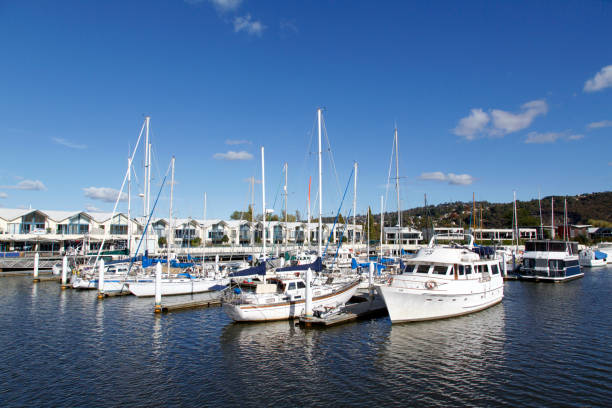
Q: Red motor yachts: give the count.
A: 0